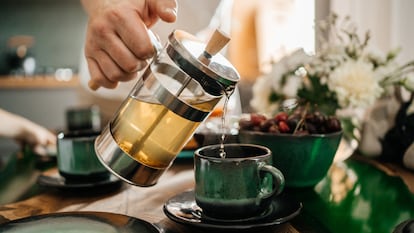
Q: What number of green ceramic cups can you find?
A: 2